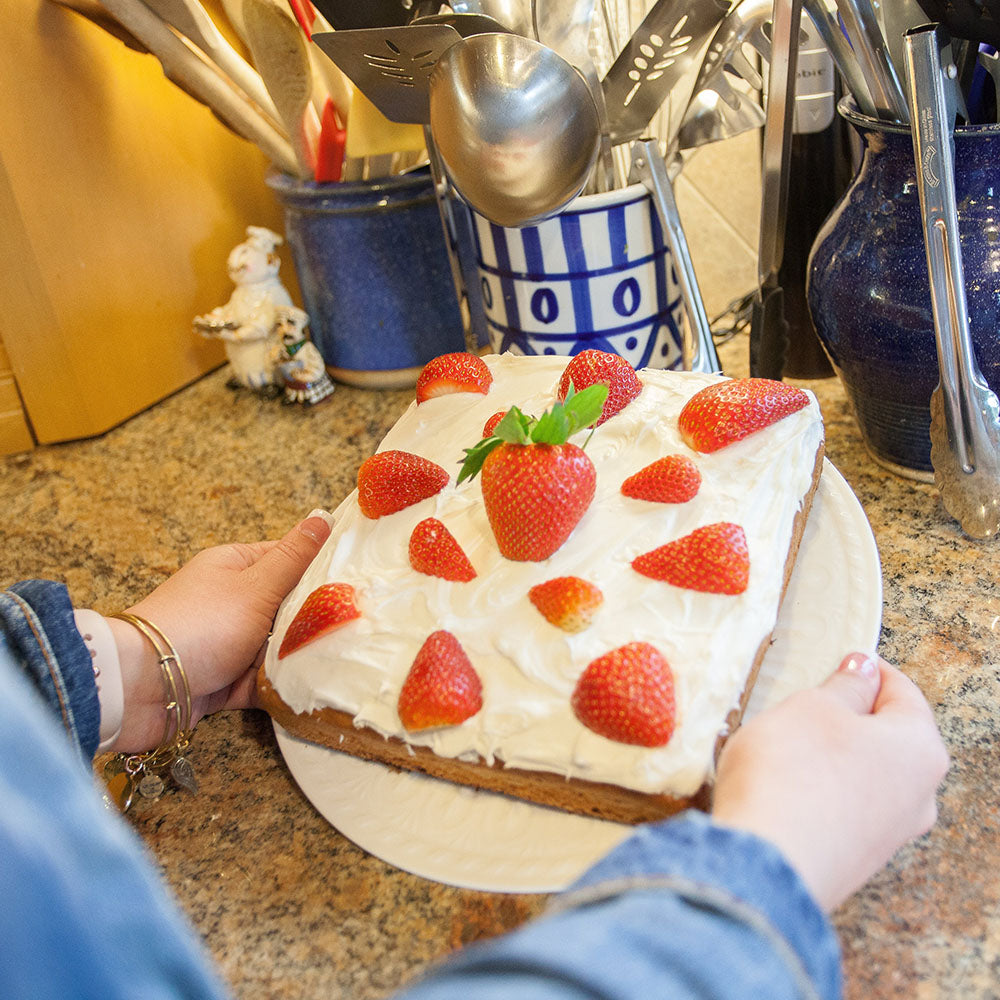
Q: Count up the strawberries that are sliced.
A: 12